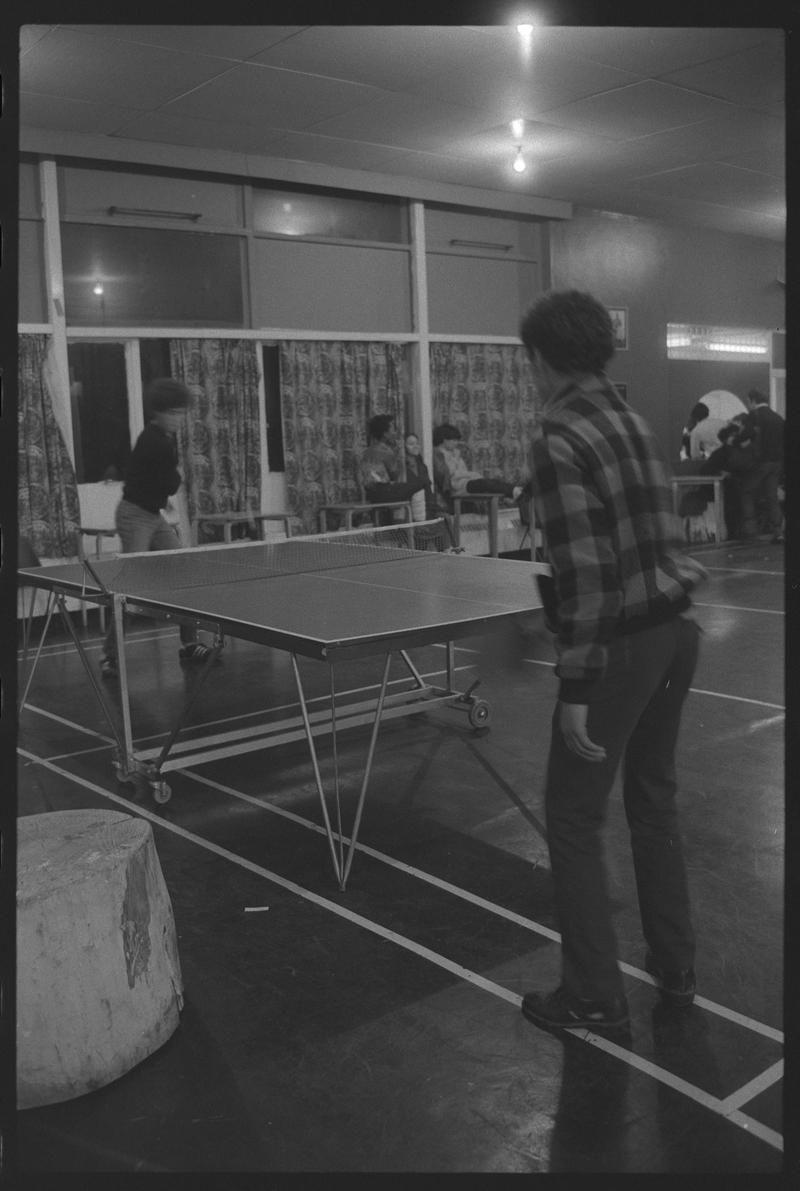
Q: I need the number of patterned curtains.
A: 4